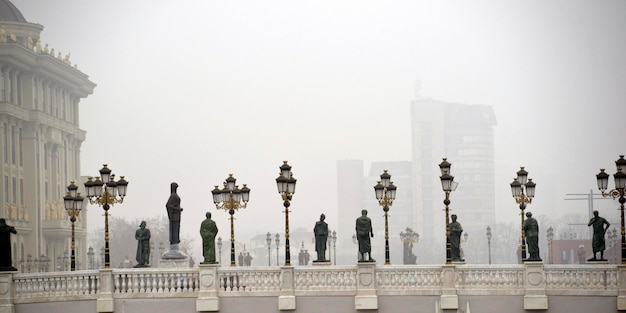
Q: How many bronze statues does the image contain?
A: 9